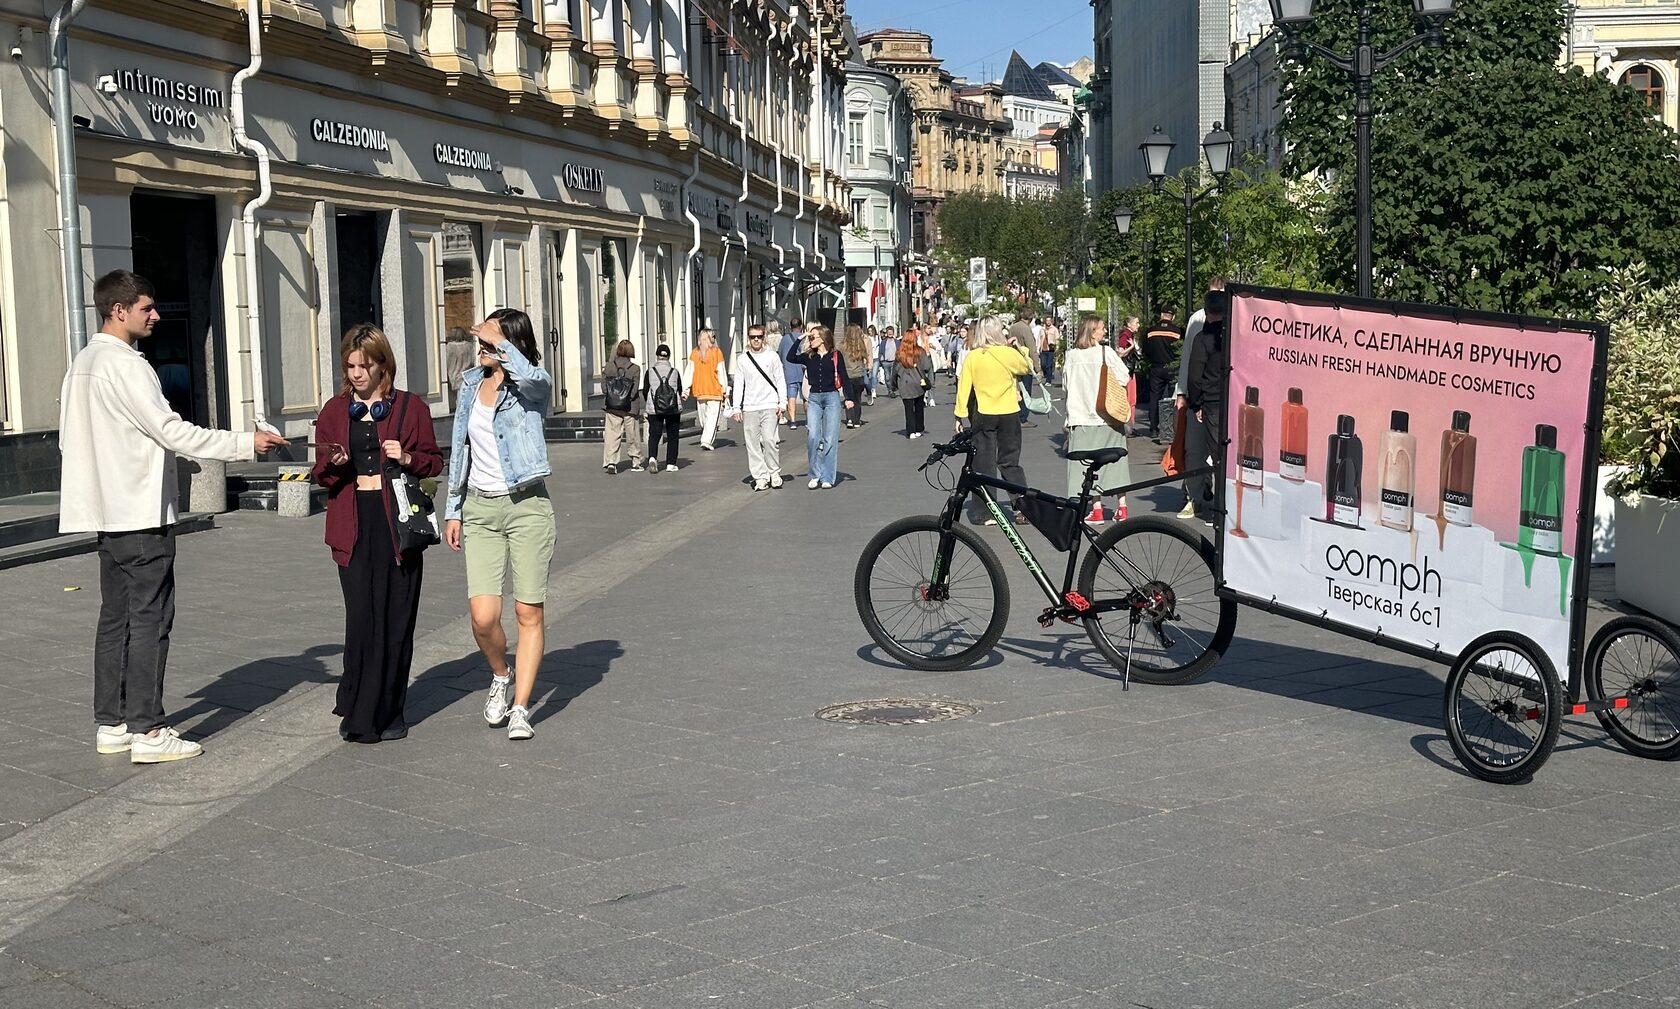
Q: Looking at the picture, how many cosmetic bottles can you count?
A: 6